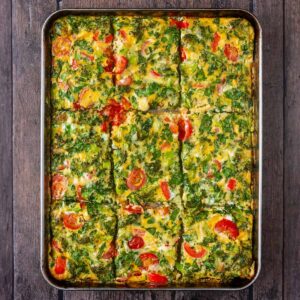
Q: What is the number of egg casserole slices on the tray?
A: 9